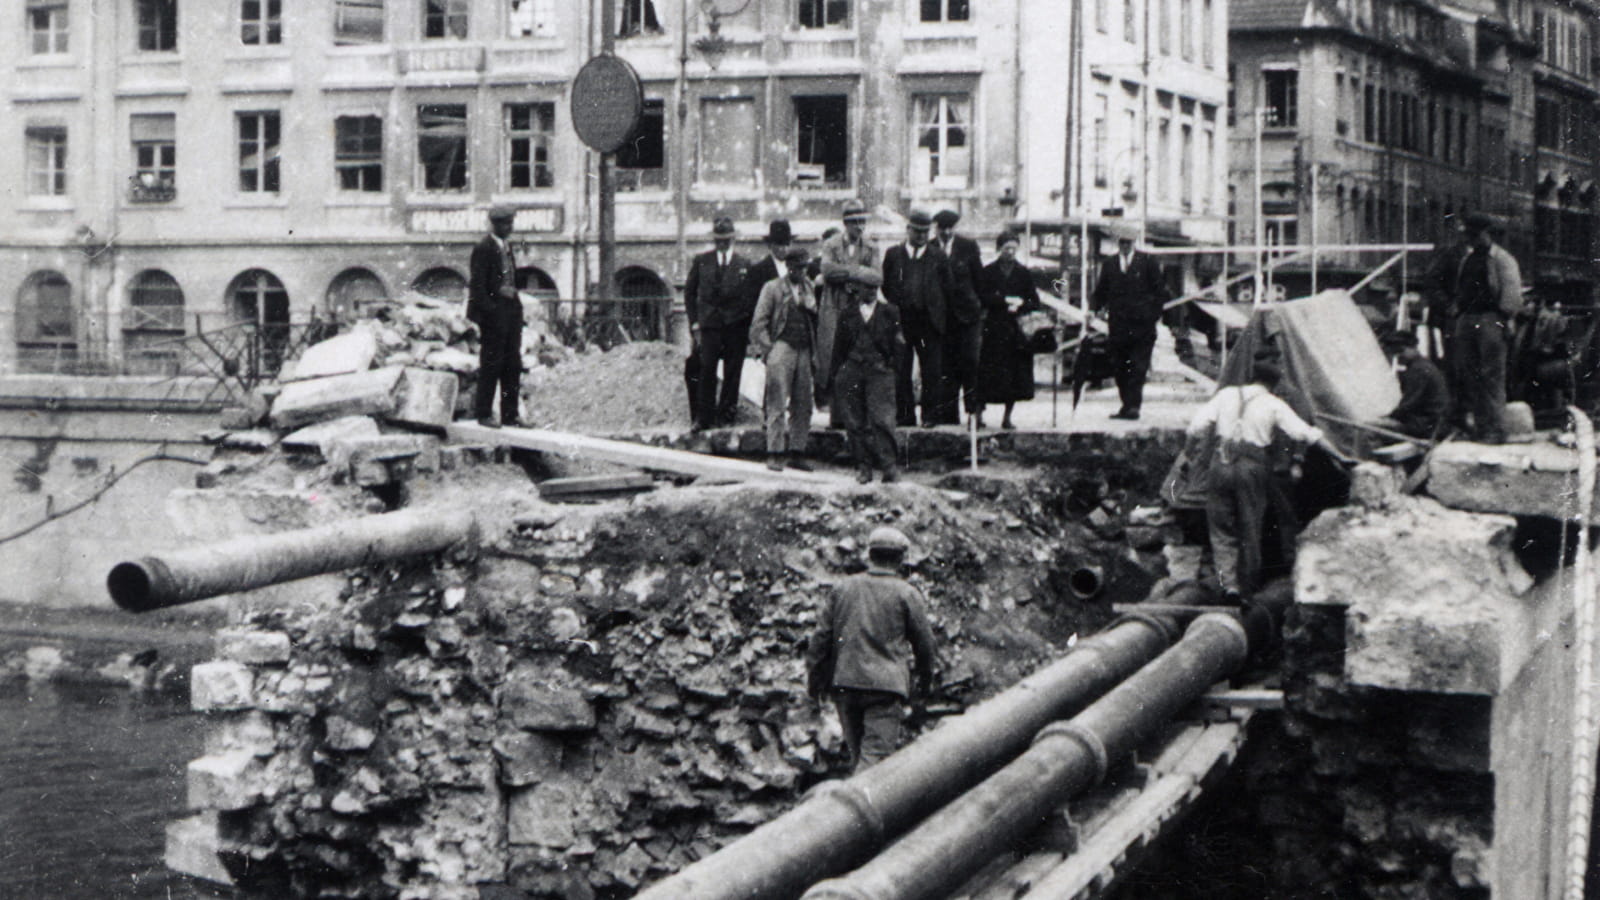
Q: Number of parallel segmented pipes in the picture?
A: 2